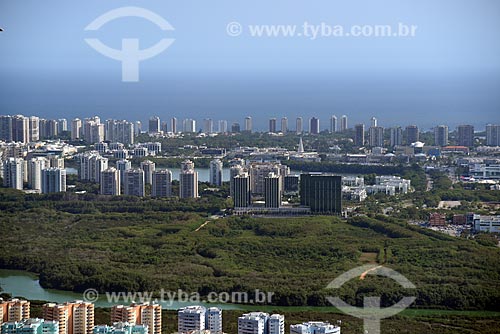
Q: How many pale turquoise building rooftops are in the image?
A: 2